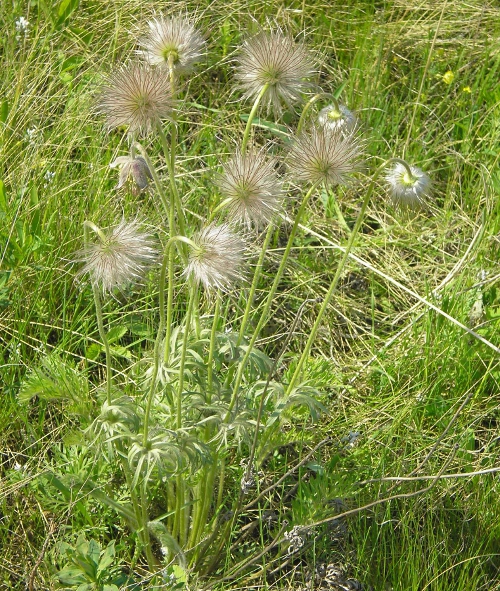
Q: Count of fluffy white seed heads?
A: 9